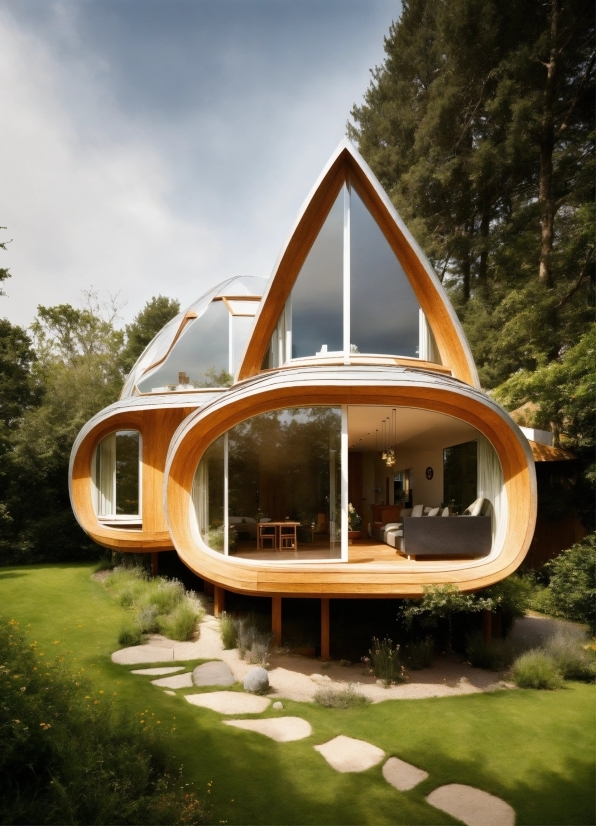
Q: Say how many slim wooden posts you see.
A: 5